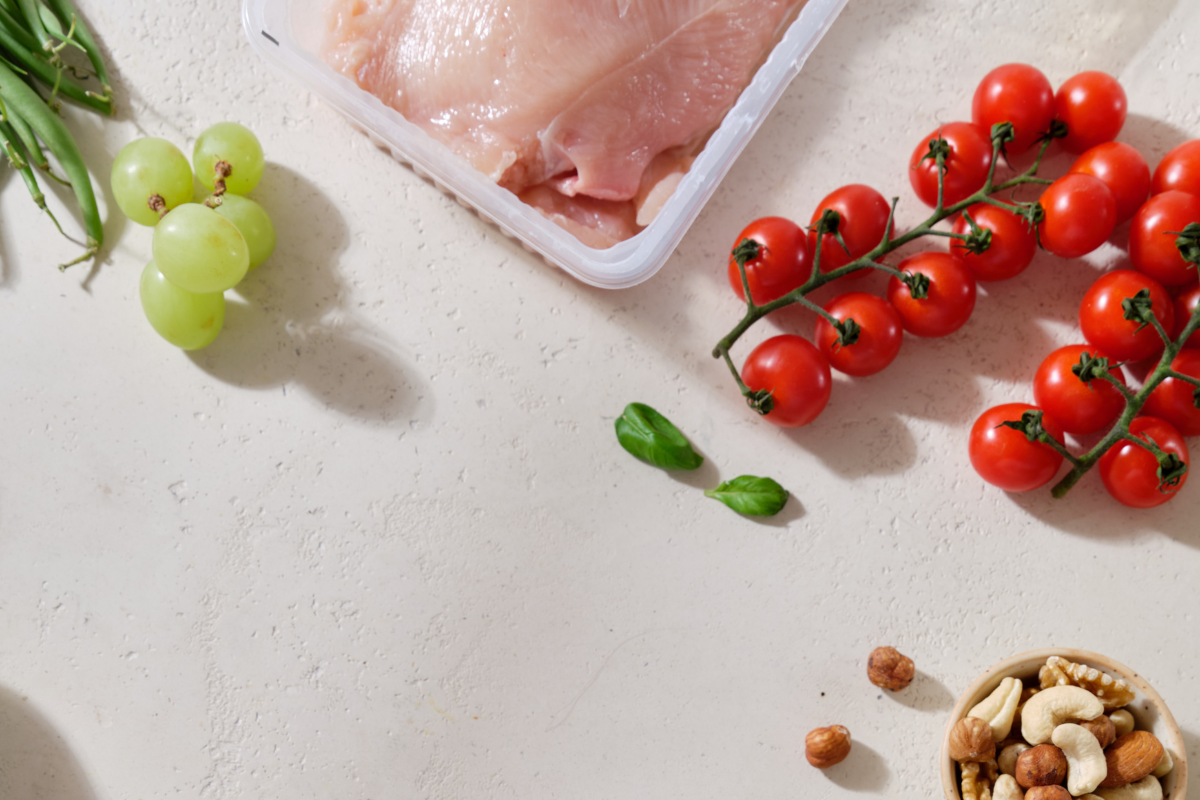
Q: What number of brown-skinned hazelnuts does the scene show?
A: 6